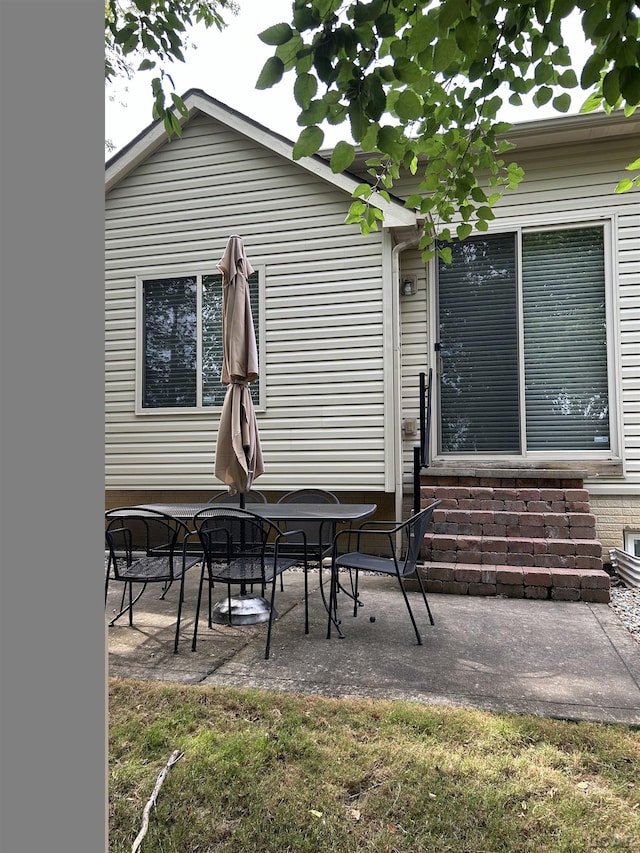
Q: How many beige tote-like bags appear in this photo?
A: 0